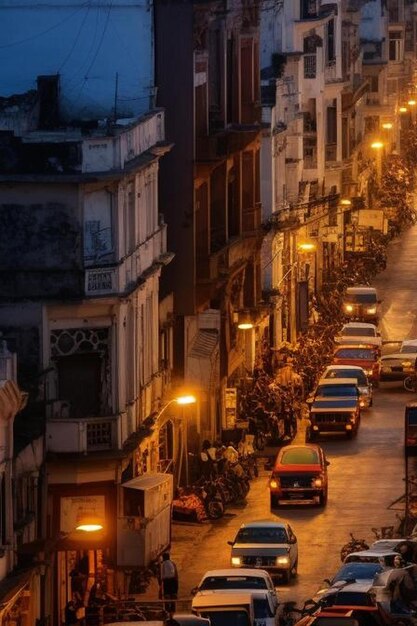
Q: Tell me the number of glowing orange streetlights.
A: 9